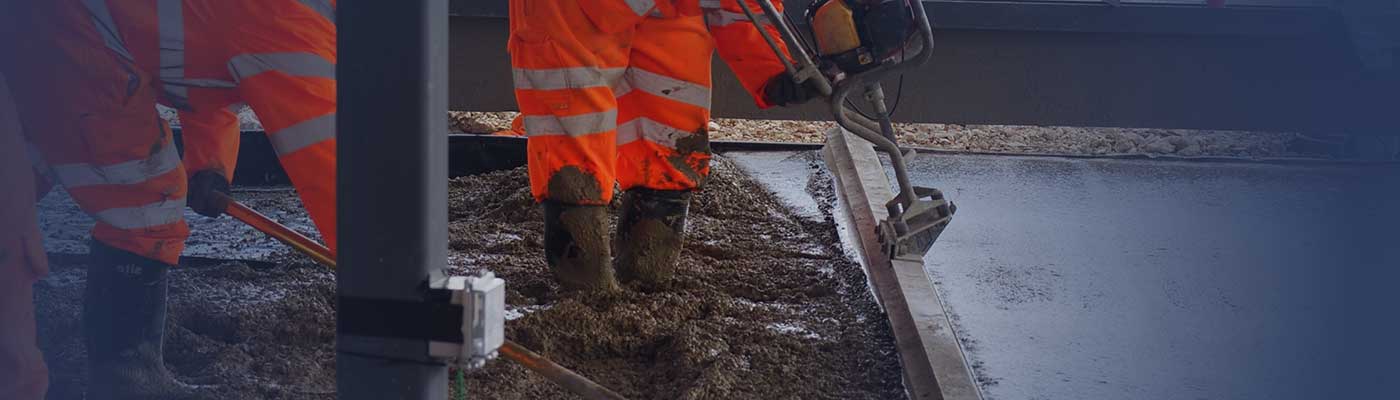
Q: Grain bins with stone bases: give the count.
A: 0